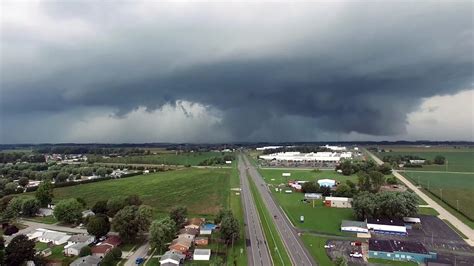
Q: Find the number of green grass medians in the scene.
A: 1